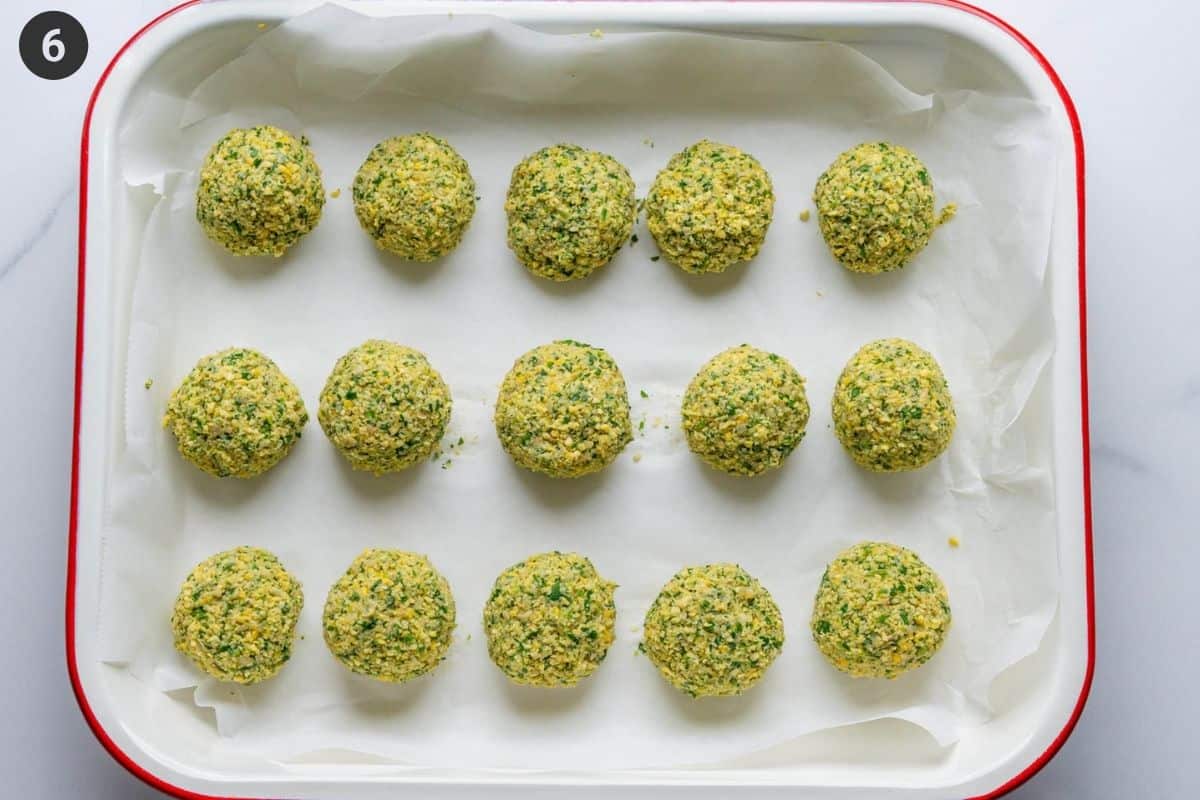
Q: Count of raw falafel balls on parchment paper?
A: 15